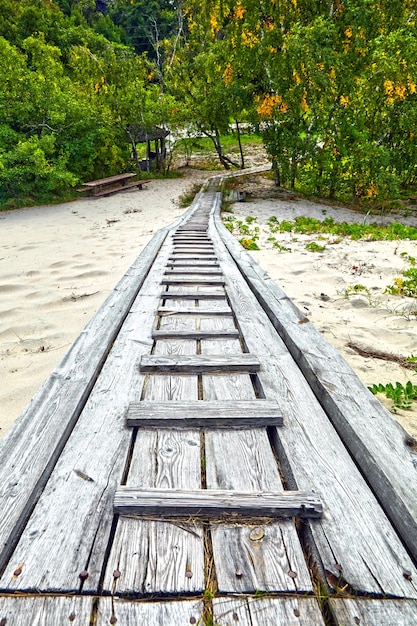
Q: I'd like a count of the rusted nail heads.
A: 15